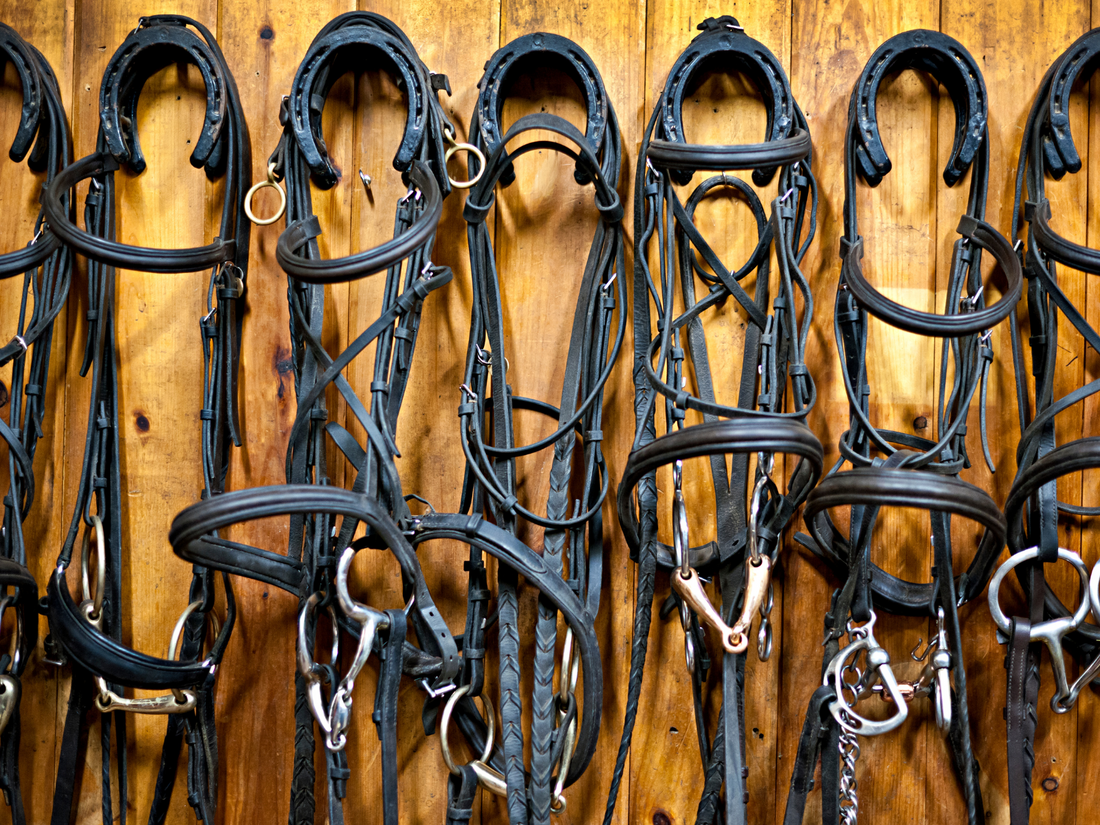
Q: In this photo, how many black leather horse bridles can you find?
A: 7